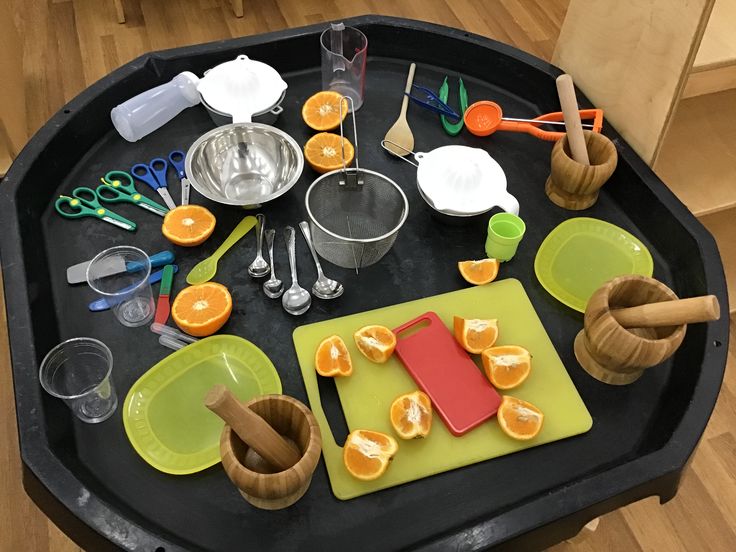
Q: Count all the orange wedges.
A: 8